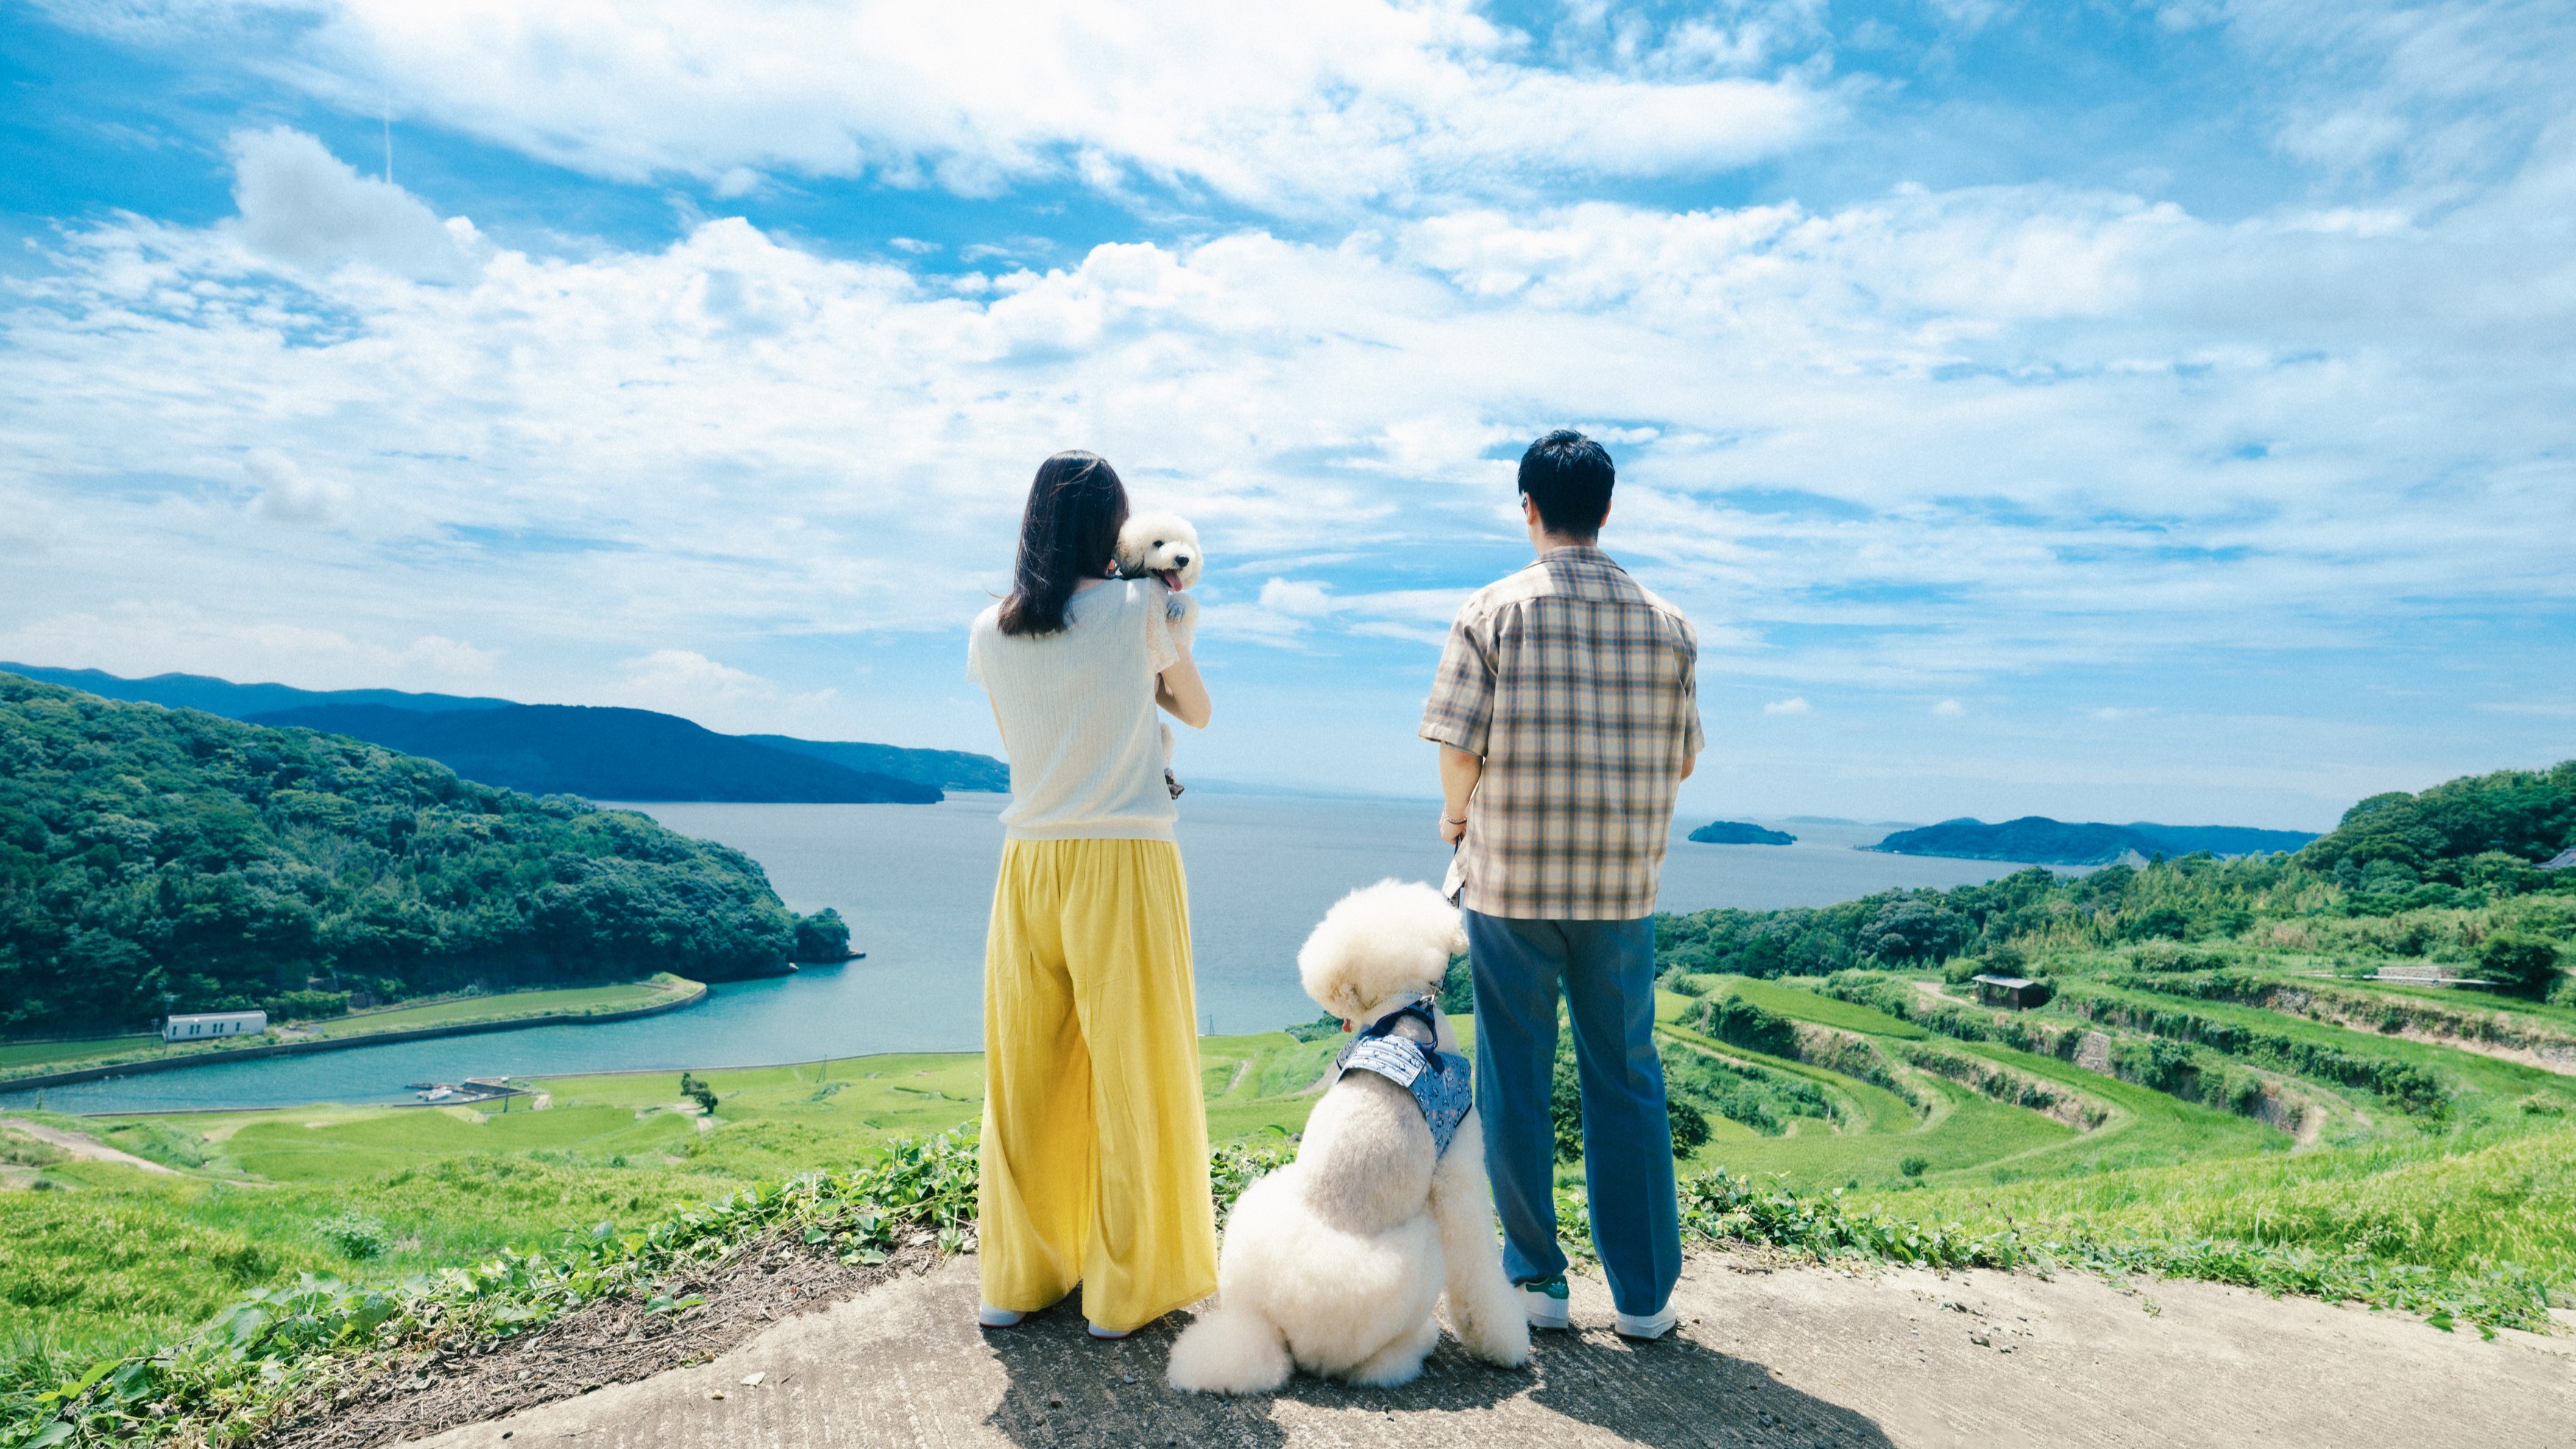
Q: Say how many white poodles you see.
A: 2